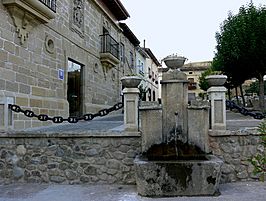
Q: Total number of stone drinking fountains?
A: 1